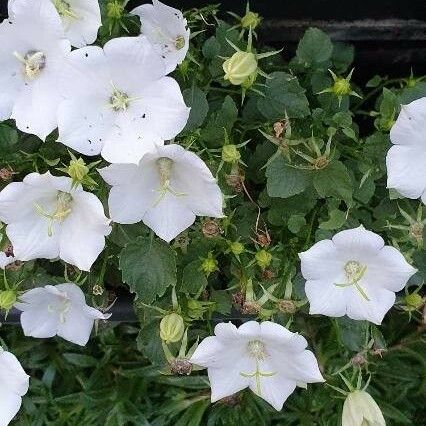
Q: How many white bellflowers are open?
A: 11